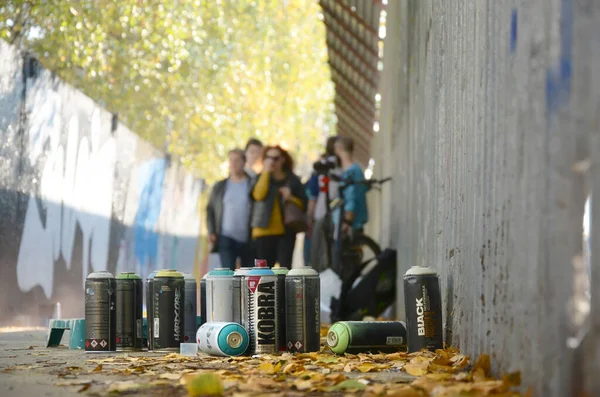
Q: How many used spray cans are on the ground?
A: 14